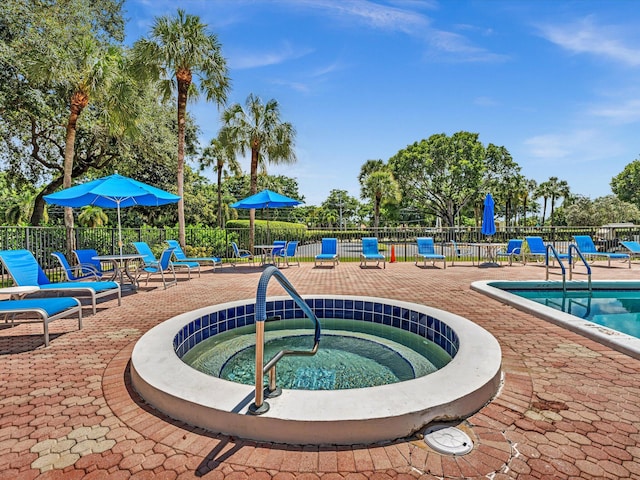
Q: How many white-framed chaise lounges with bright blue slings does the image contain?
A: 10